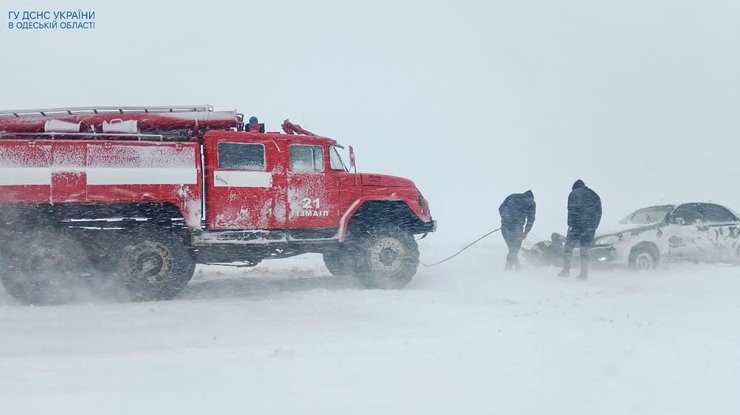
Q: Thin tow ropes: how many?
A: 1